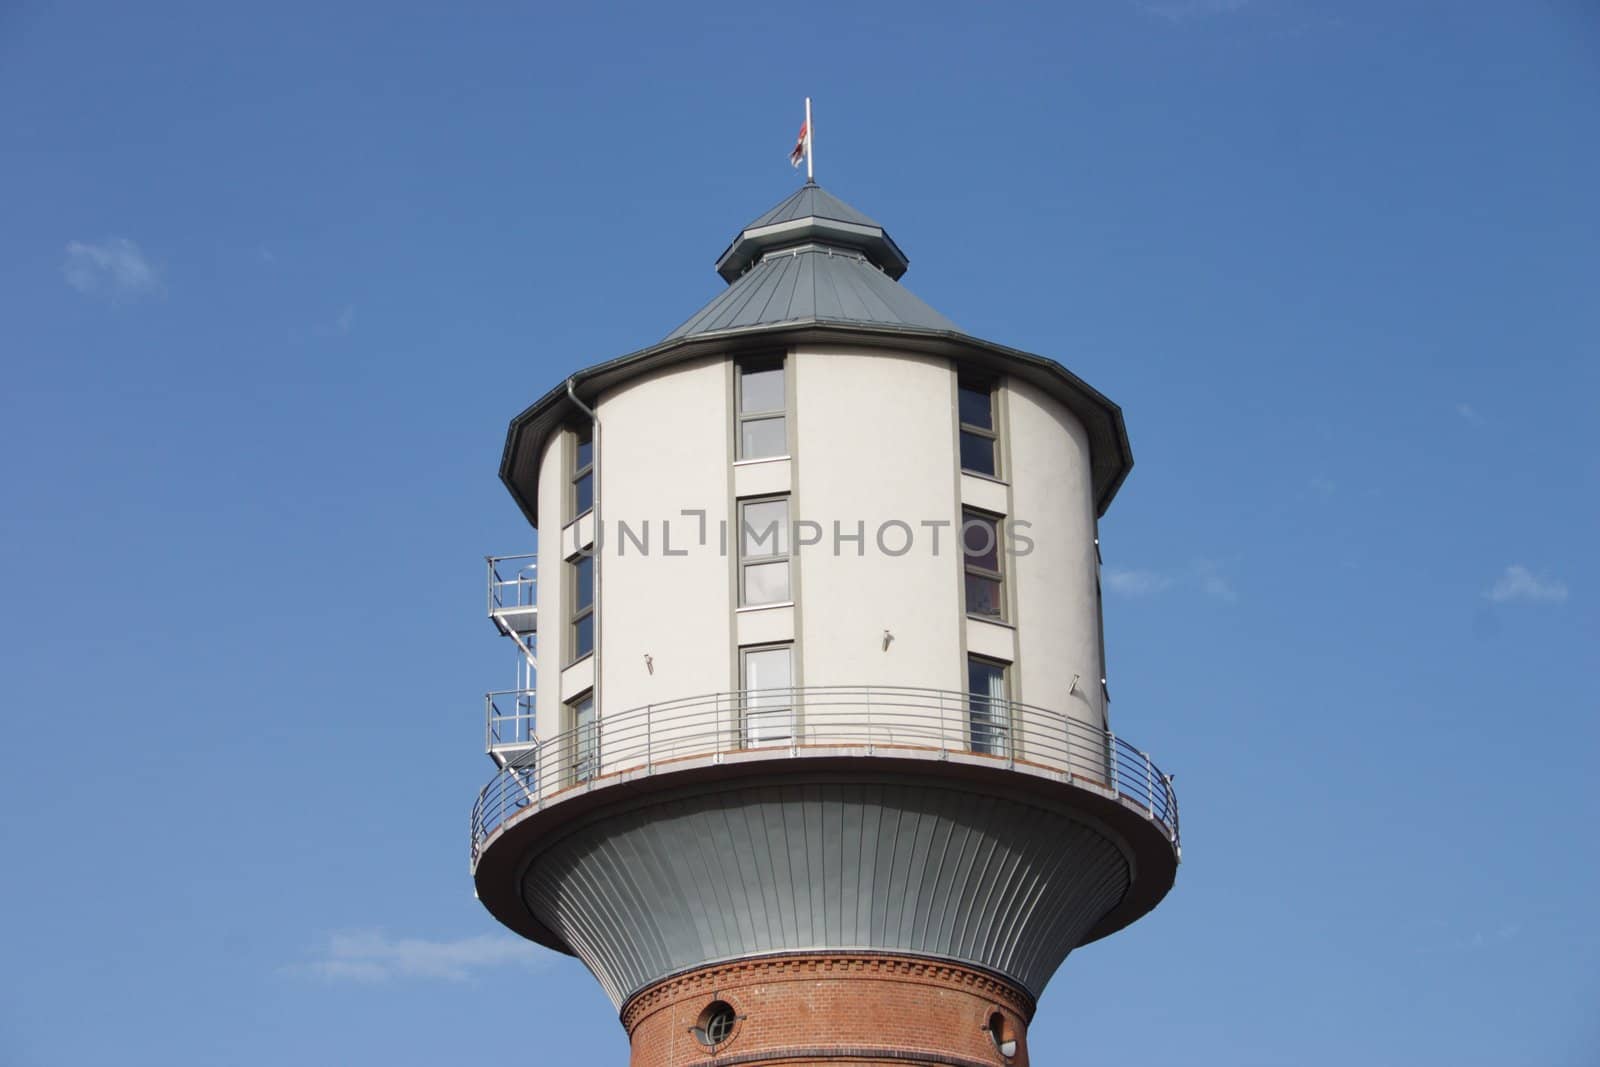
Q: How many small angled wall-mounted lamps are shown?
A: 3